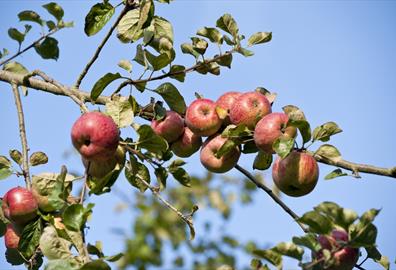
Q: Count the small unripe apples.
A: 0